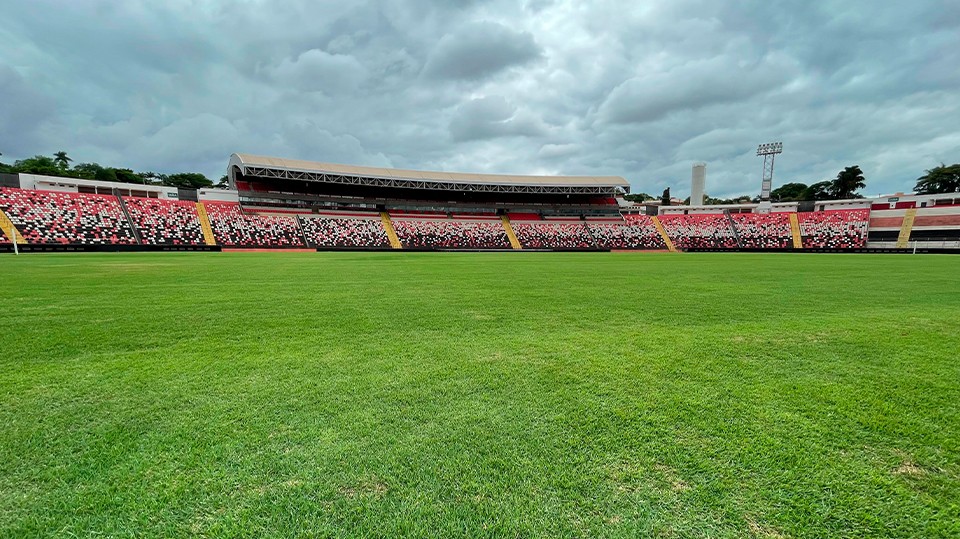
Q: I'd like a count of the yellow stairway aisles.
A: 7